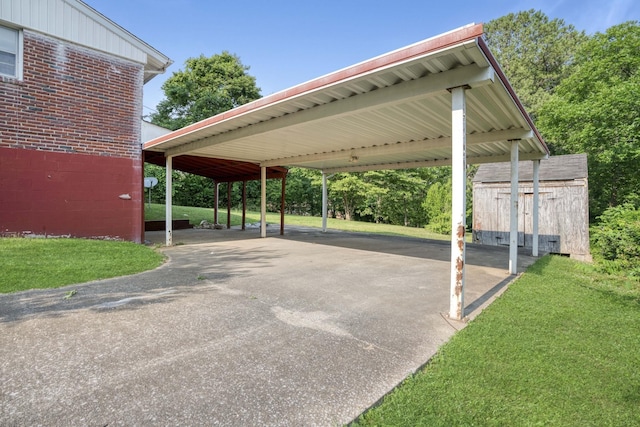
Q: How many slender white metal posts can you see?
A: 6